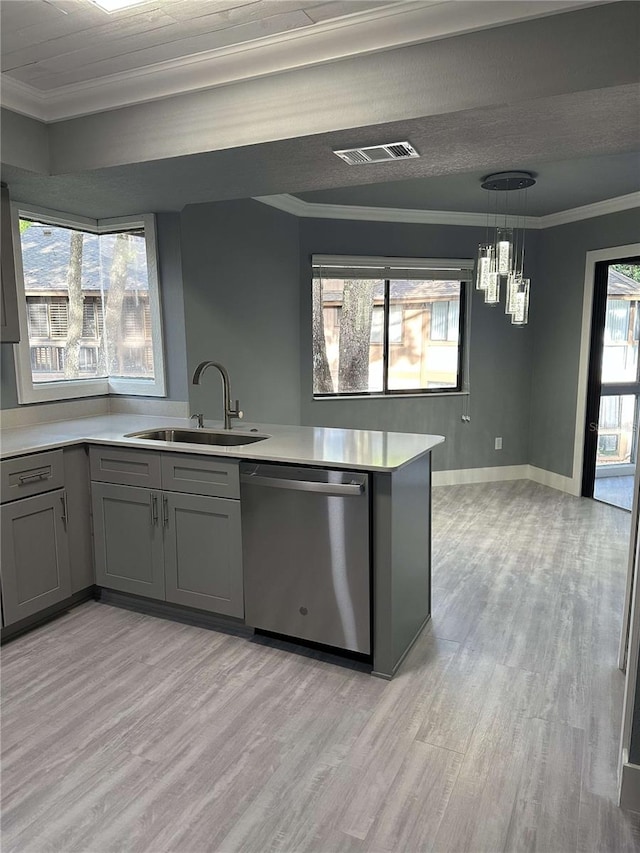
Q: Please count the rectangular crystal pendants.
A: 5